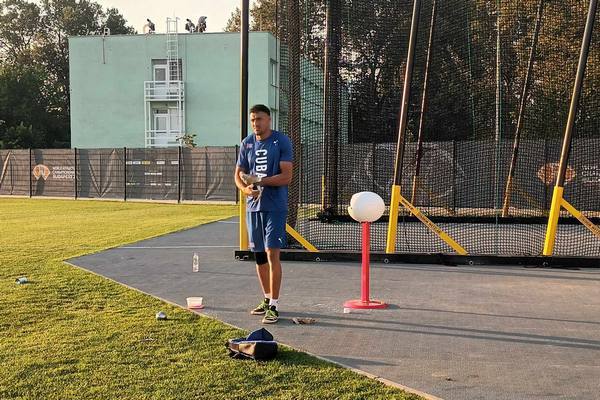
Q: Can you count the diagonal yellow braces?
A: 3